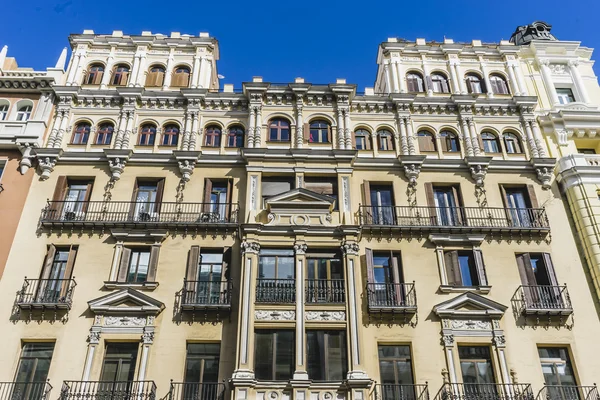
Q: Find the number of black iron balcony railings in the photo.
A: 14